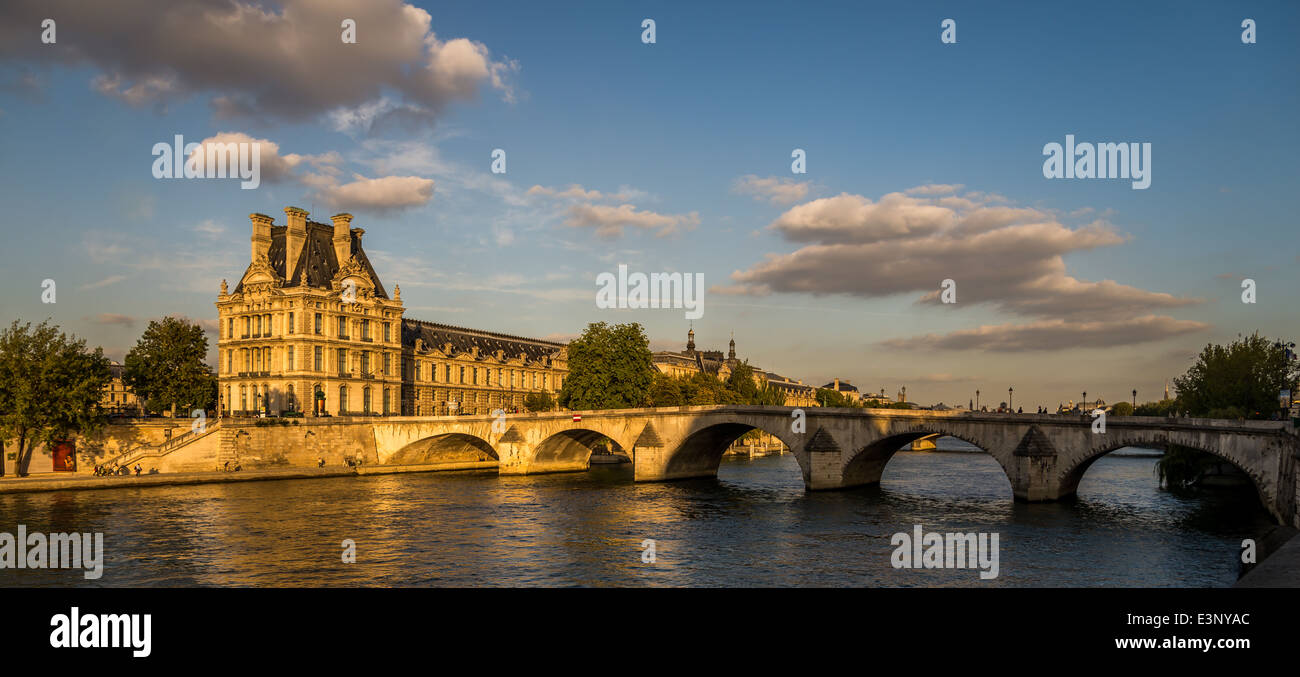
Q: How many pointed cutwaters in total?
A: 4